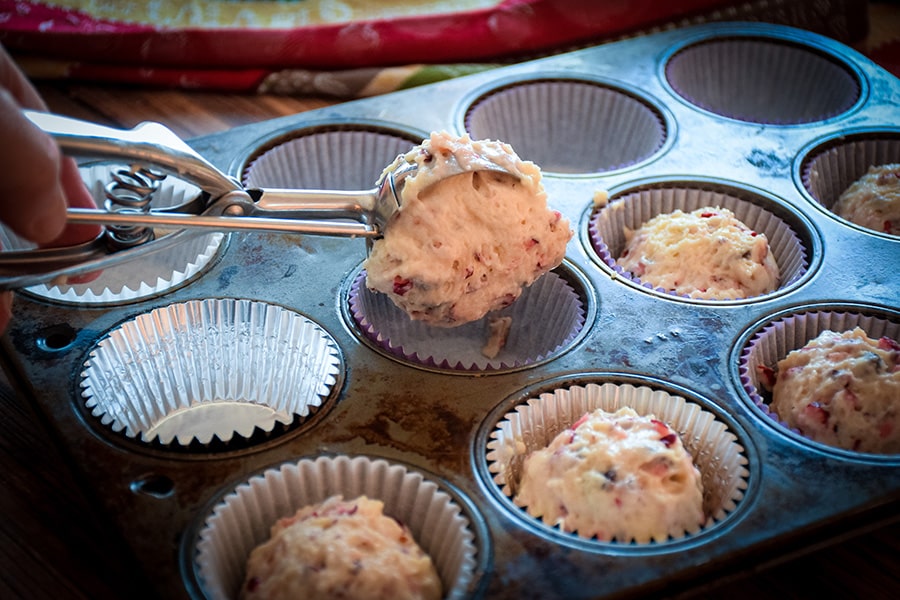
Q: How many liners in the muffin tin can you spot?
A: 11